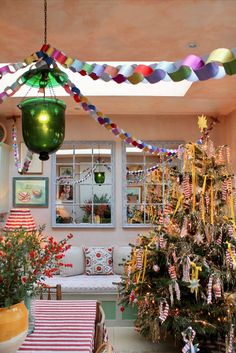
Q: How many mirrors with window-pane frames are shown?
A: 2